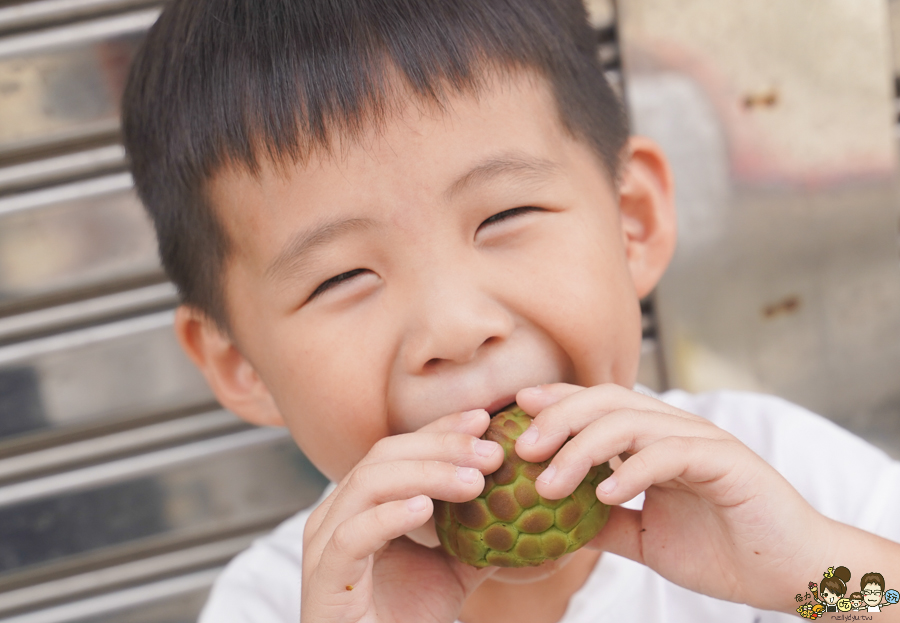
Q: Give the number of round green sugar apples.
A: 1